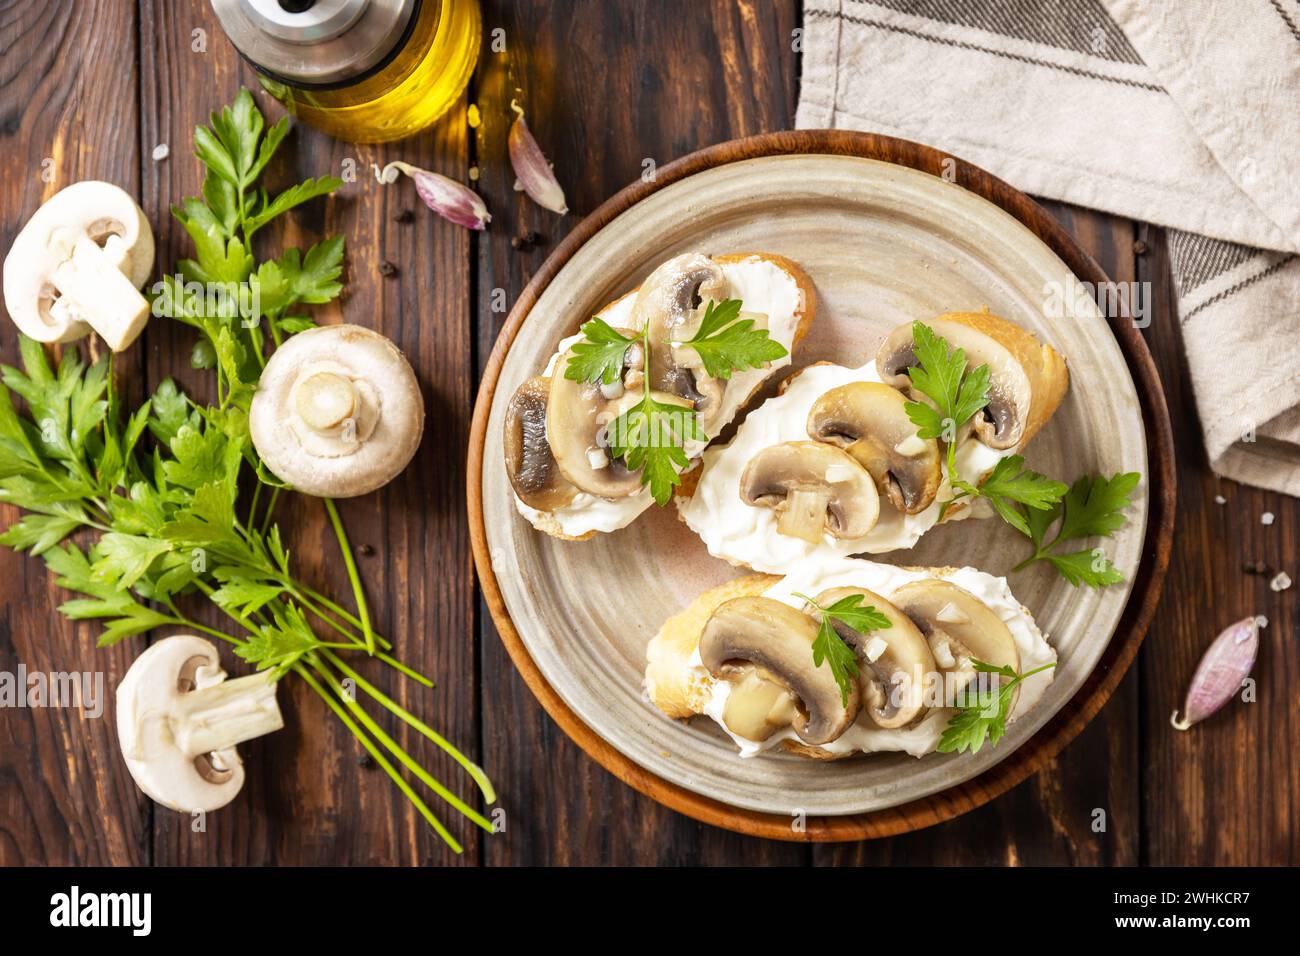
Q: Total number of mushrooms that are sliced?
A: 11